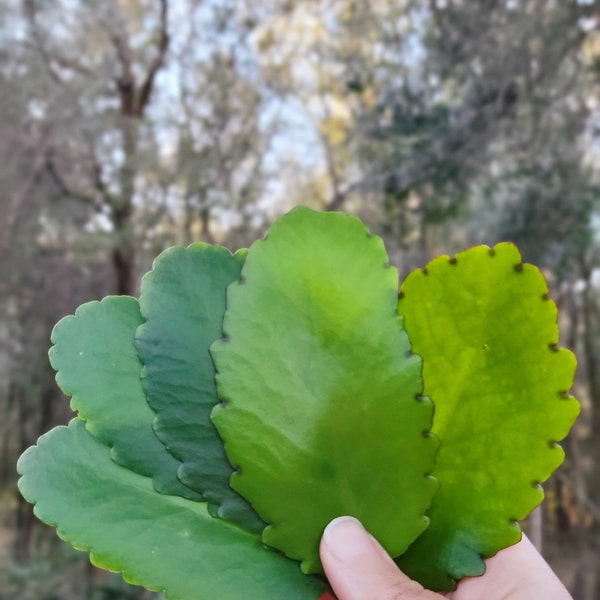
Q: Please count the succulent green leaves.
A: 5